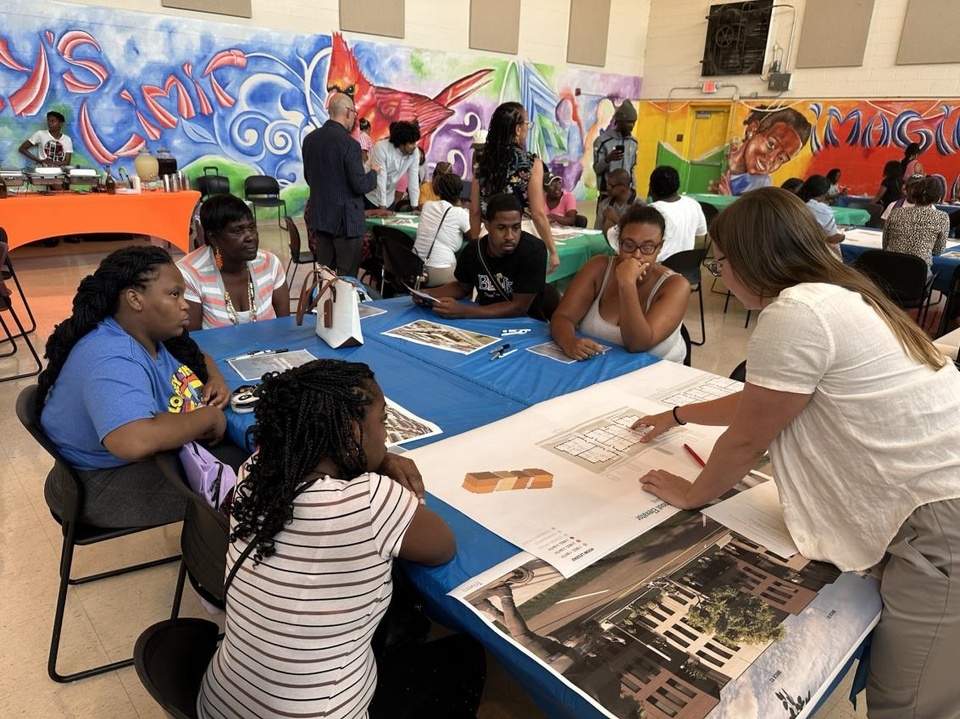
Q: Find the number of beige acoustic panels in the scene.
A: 6